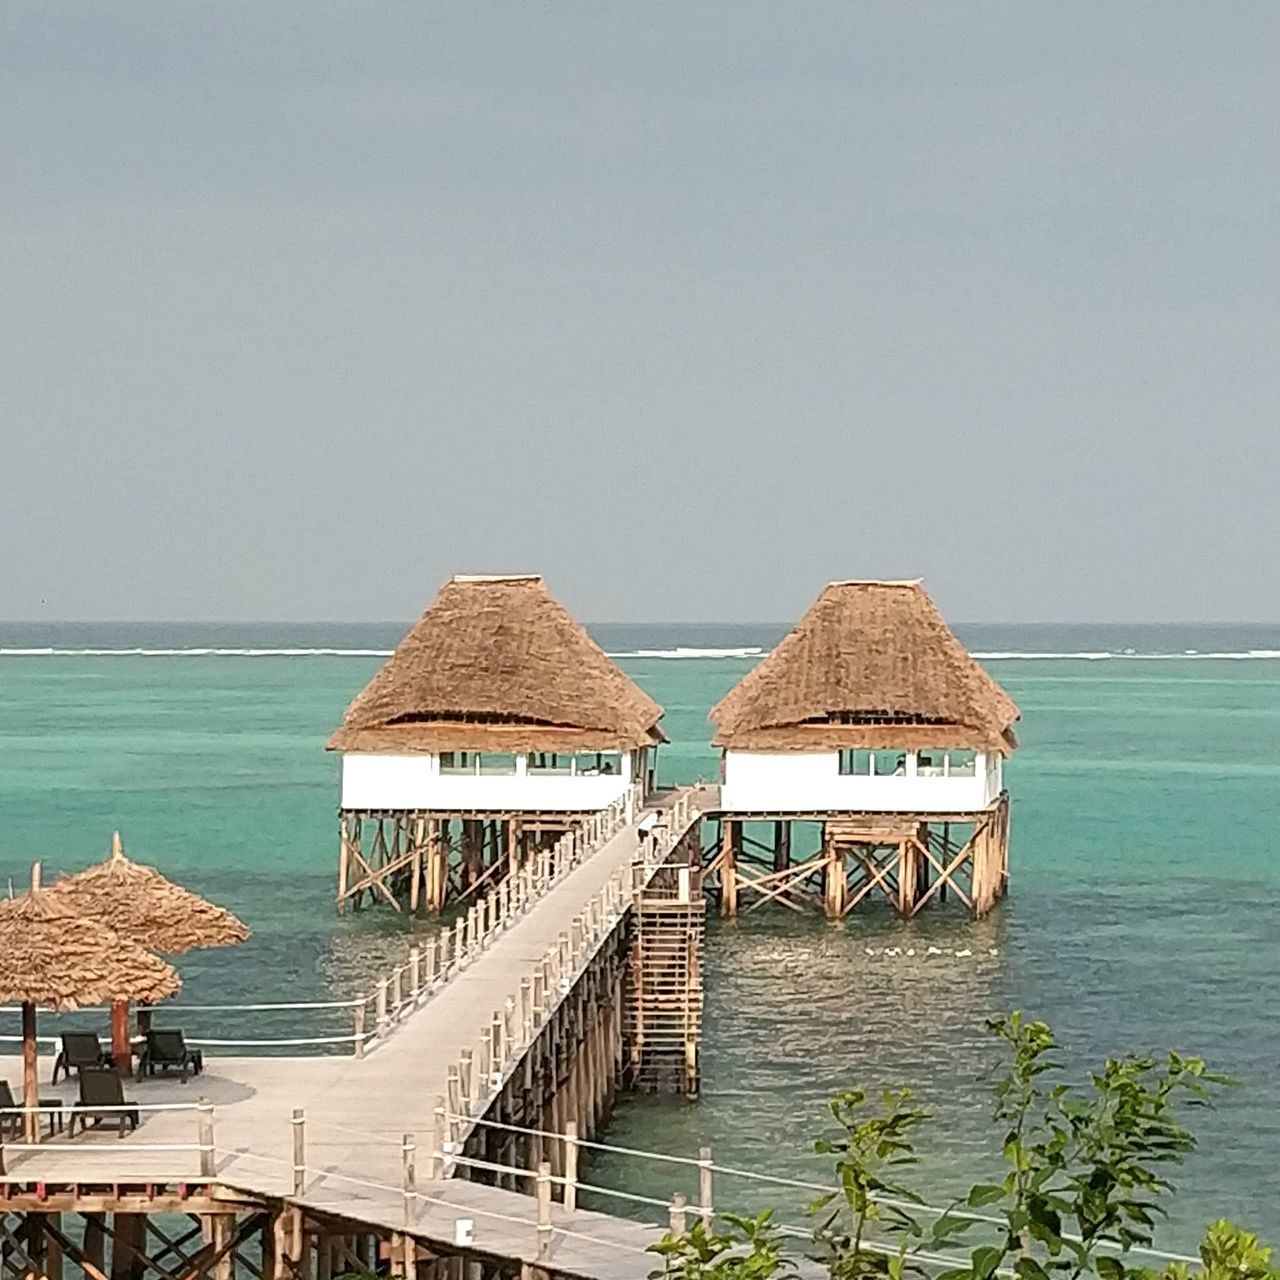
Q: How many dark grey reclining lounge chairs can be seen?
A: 4